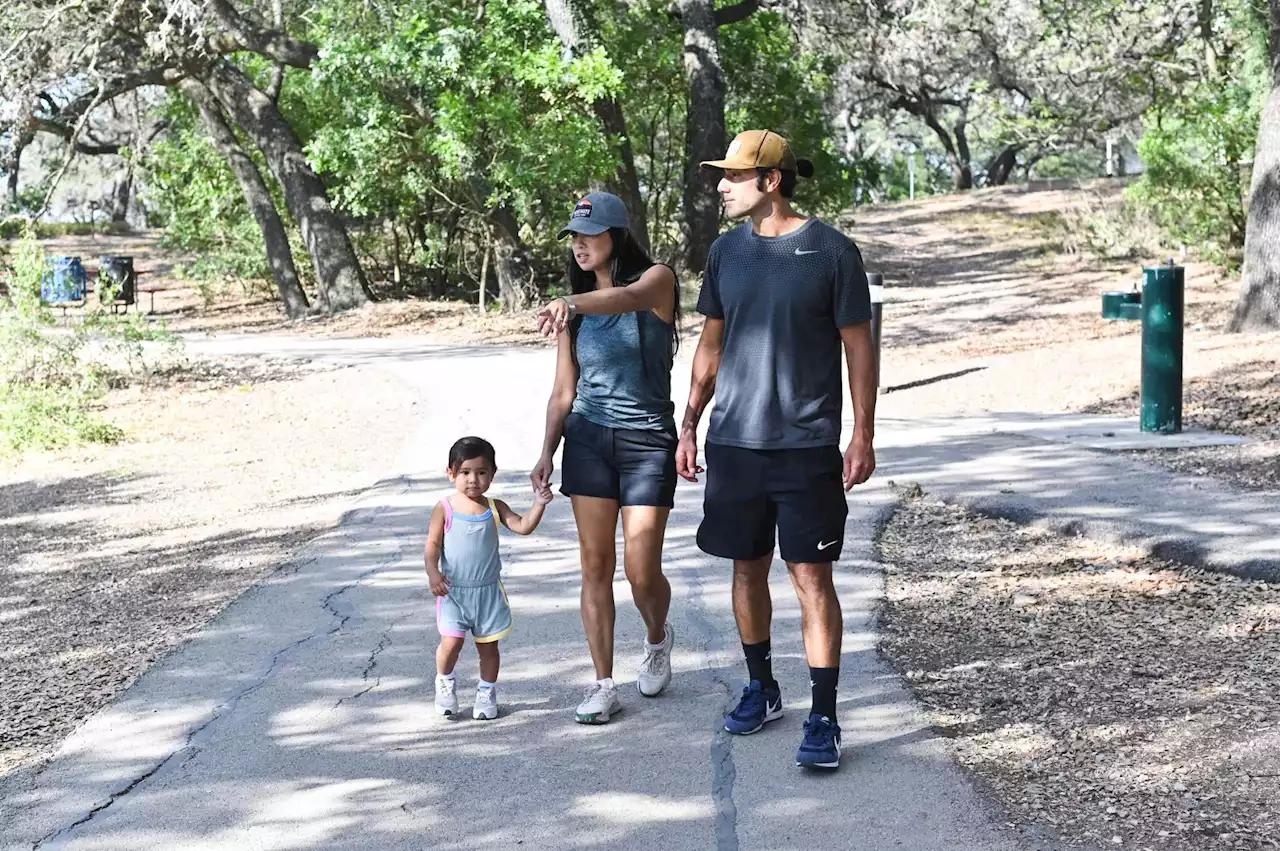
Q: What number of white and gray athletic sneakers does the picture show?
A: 4